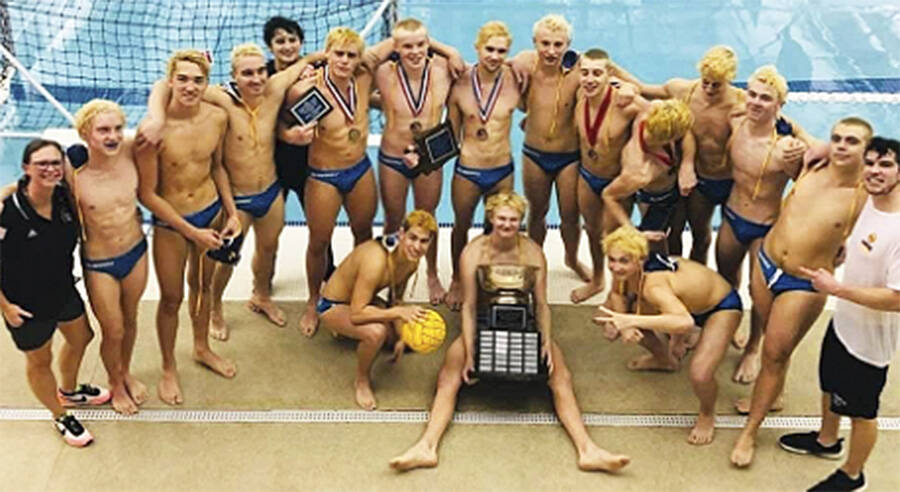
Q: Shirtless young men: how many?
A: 15